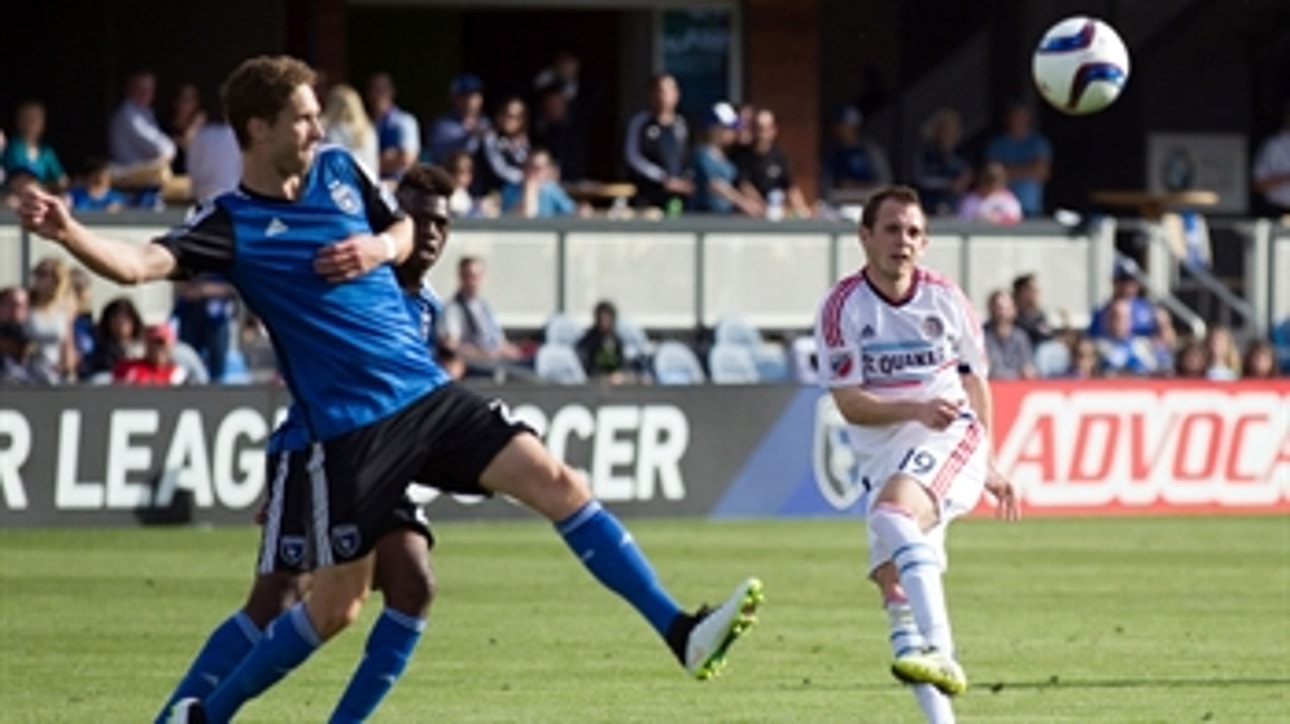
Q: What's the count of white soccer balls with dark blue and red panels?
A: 1